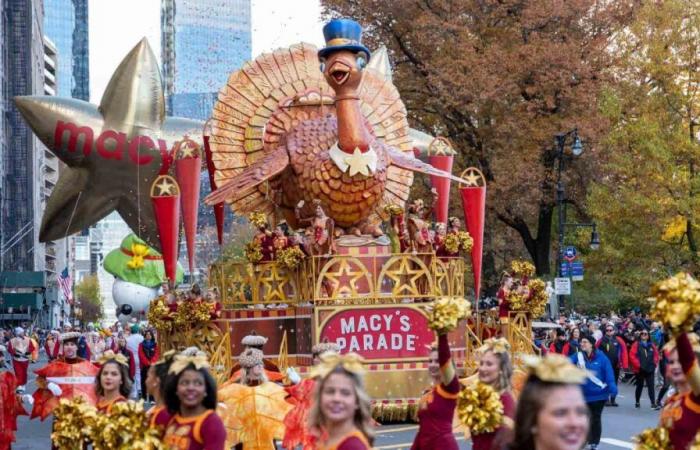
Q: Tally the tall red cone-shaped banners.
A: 5